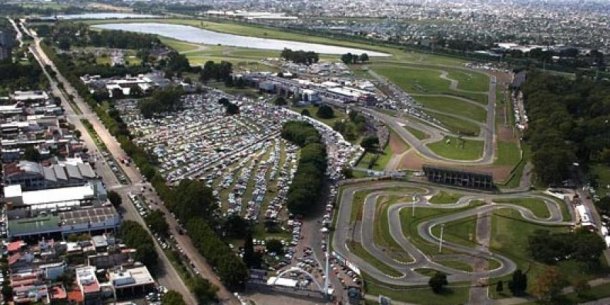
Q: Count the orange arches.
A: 0